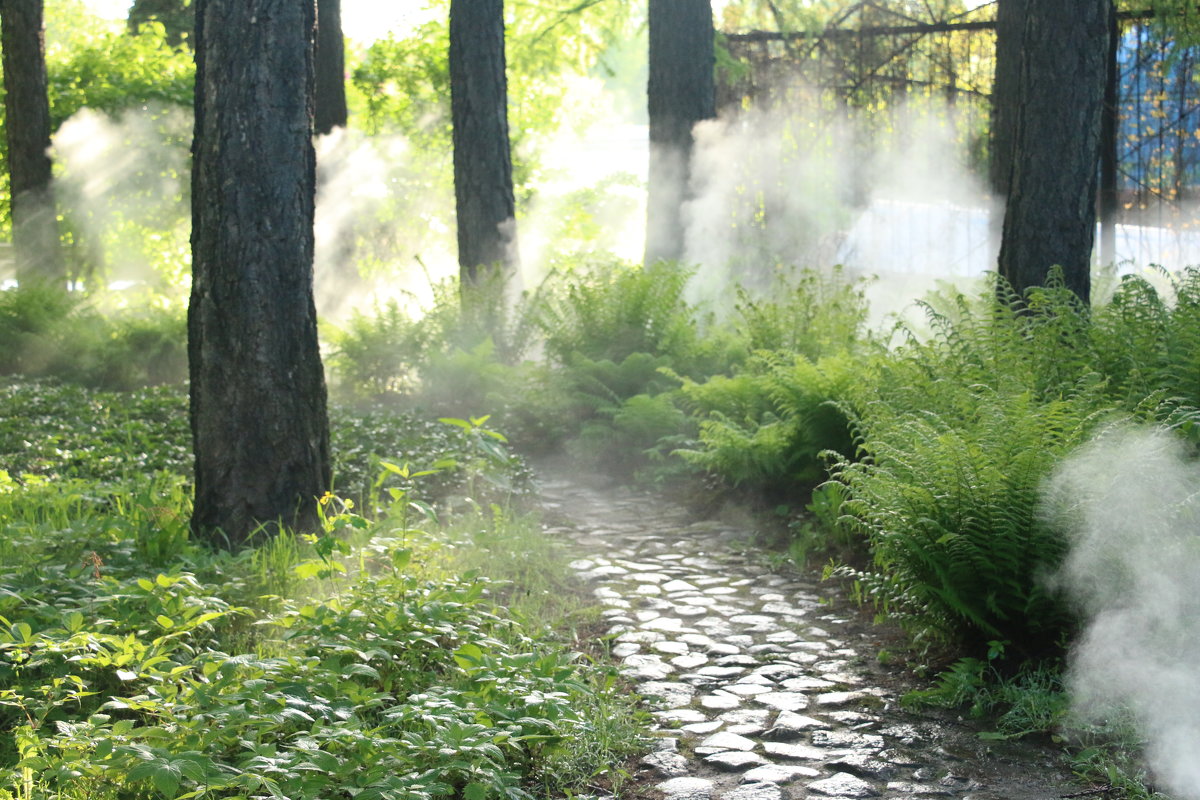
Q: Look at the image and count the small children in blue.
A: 0